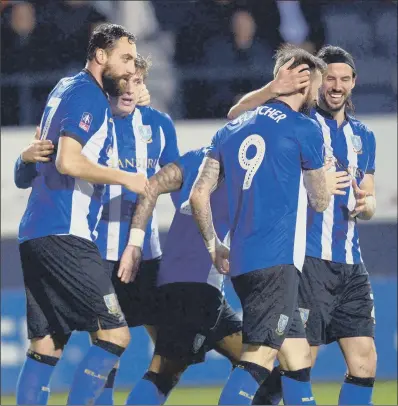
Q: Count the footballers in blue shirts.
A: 5